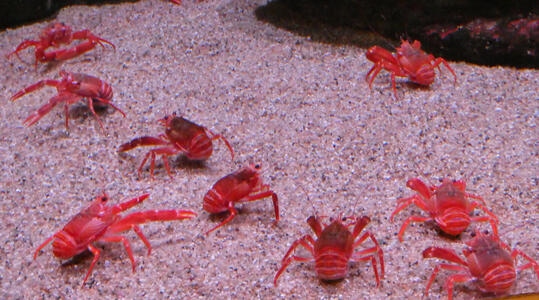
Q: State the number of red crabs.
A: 9